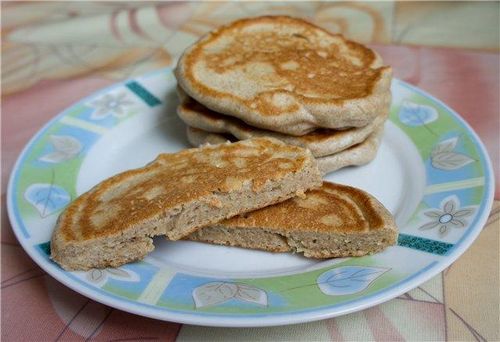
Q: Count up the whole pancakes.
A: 3